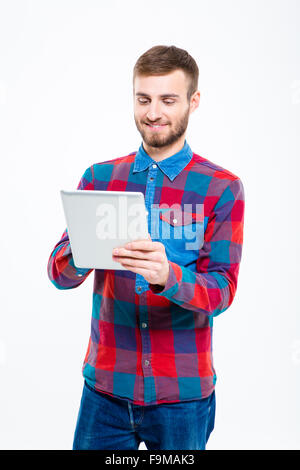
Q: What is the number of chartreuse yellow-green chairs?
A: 0